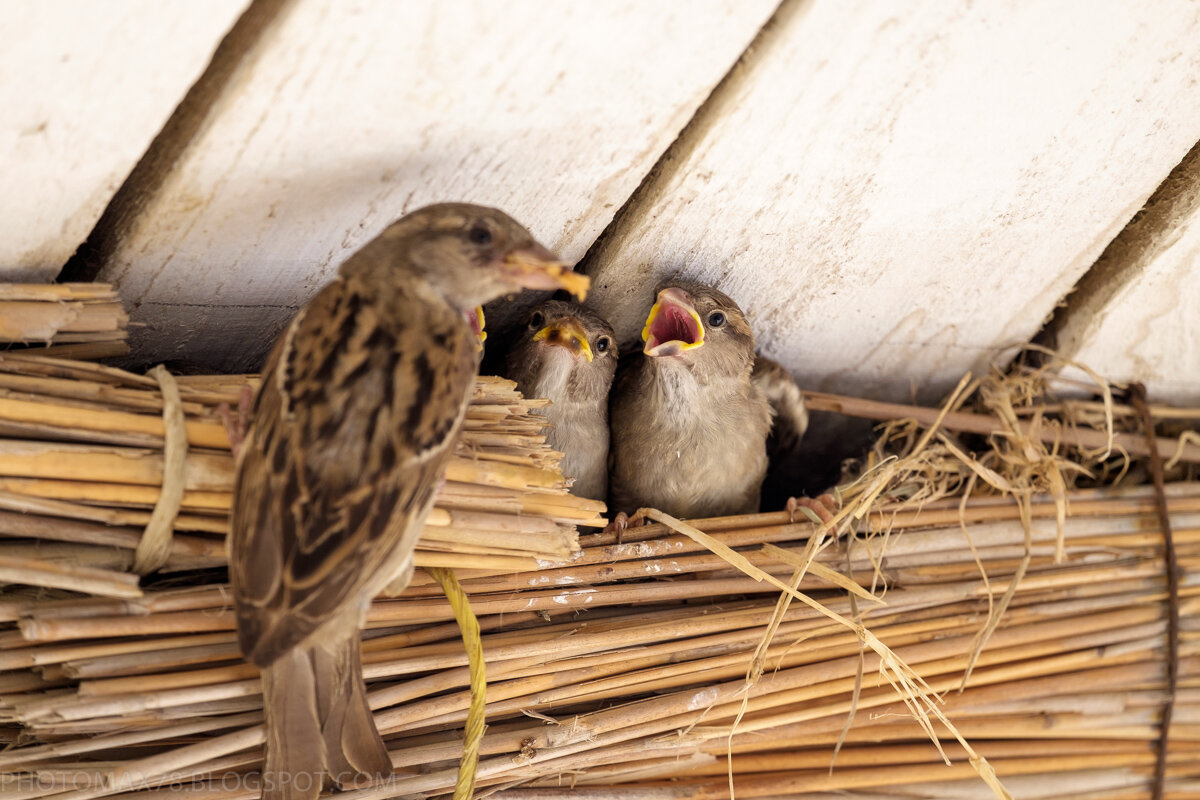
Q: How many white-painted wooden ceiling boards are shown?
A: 4